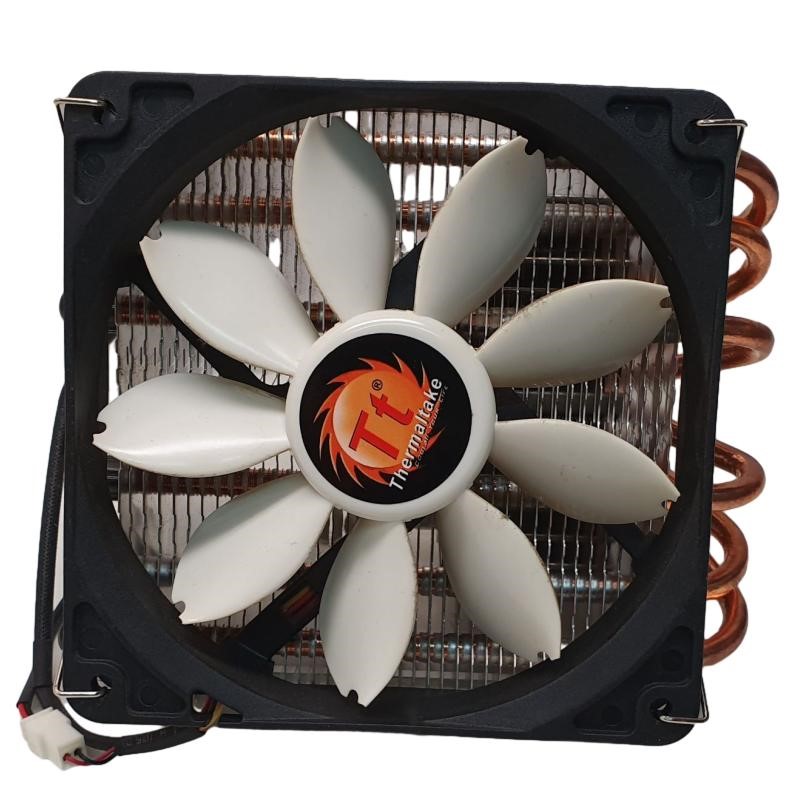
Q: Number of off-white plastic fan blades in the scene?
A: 9